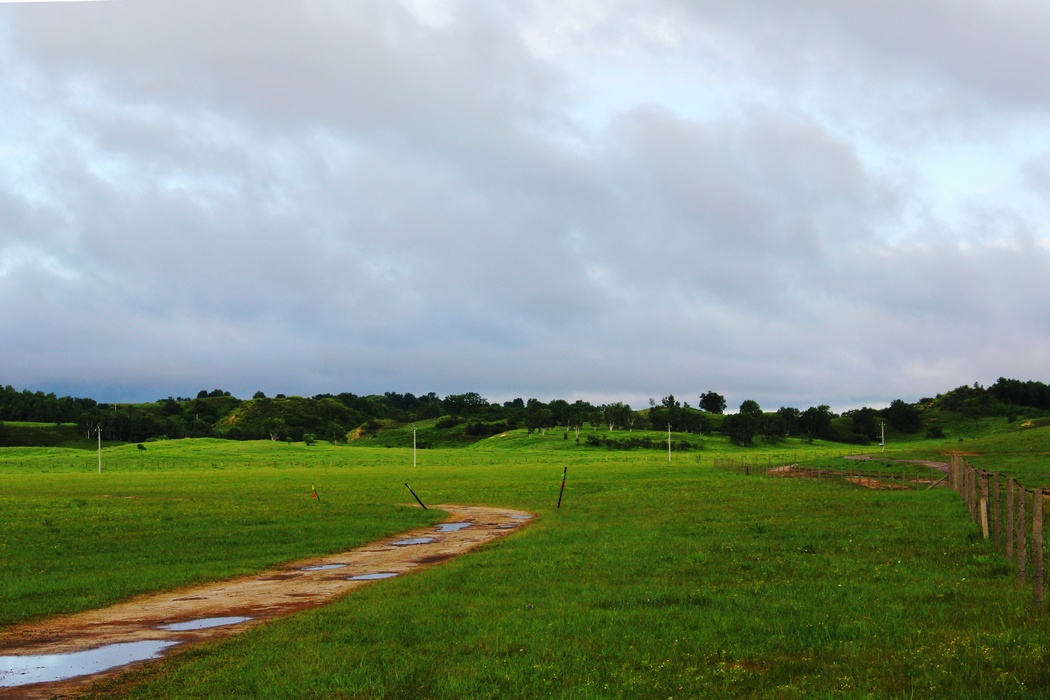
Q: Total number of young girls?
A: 0